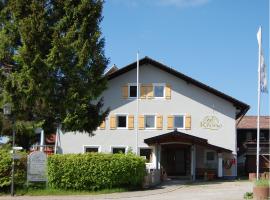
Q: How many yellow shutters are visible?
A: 11